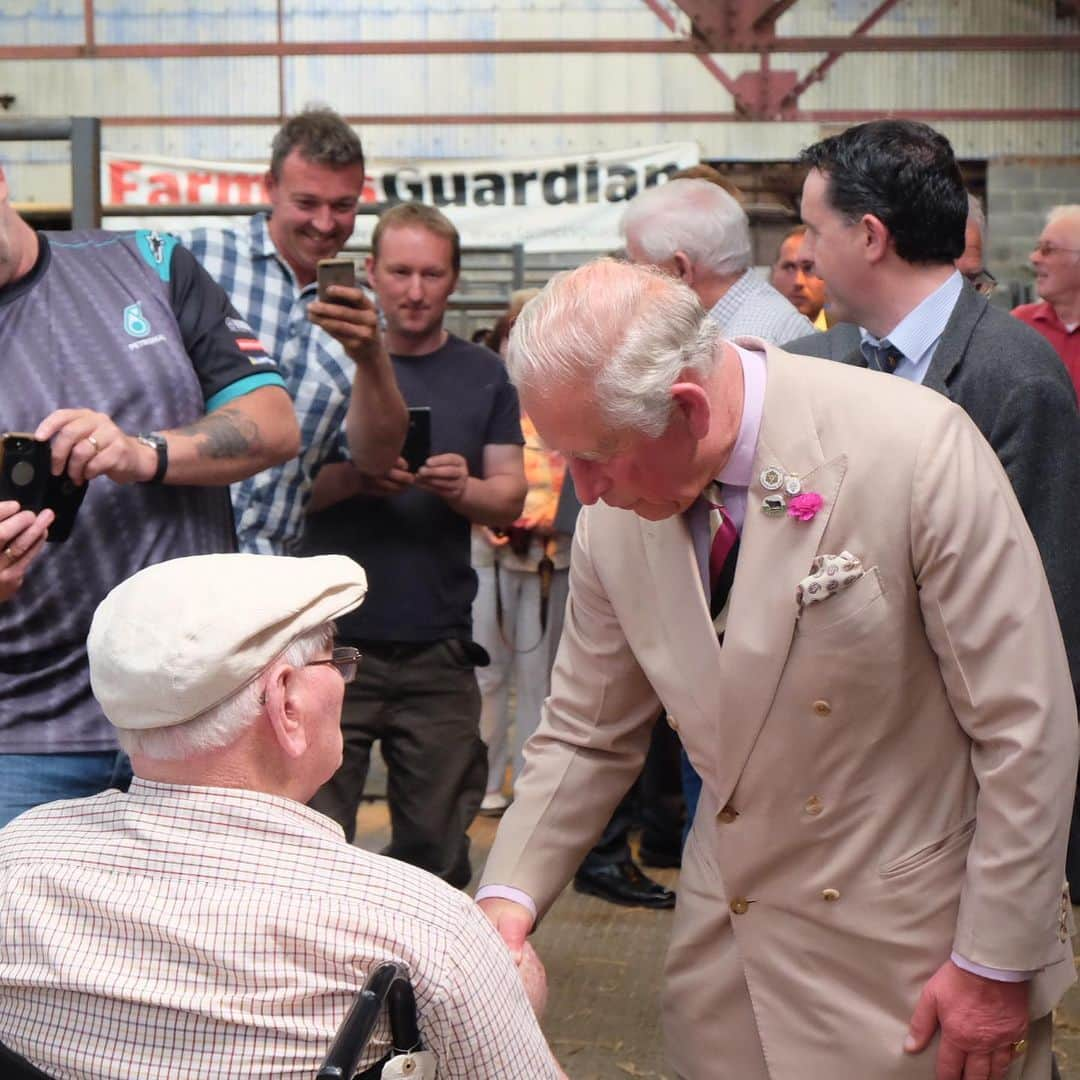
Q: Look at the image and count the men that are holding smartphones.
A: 3